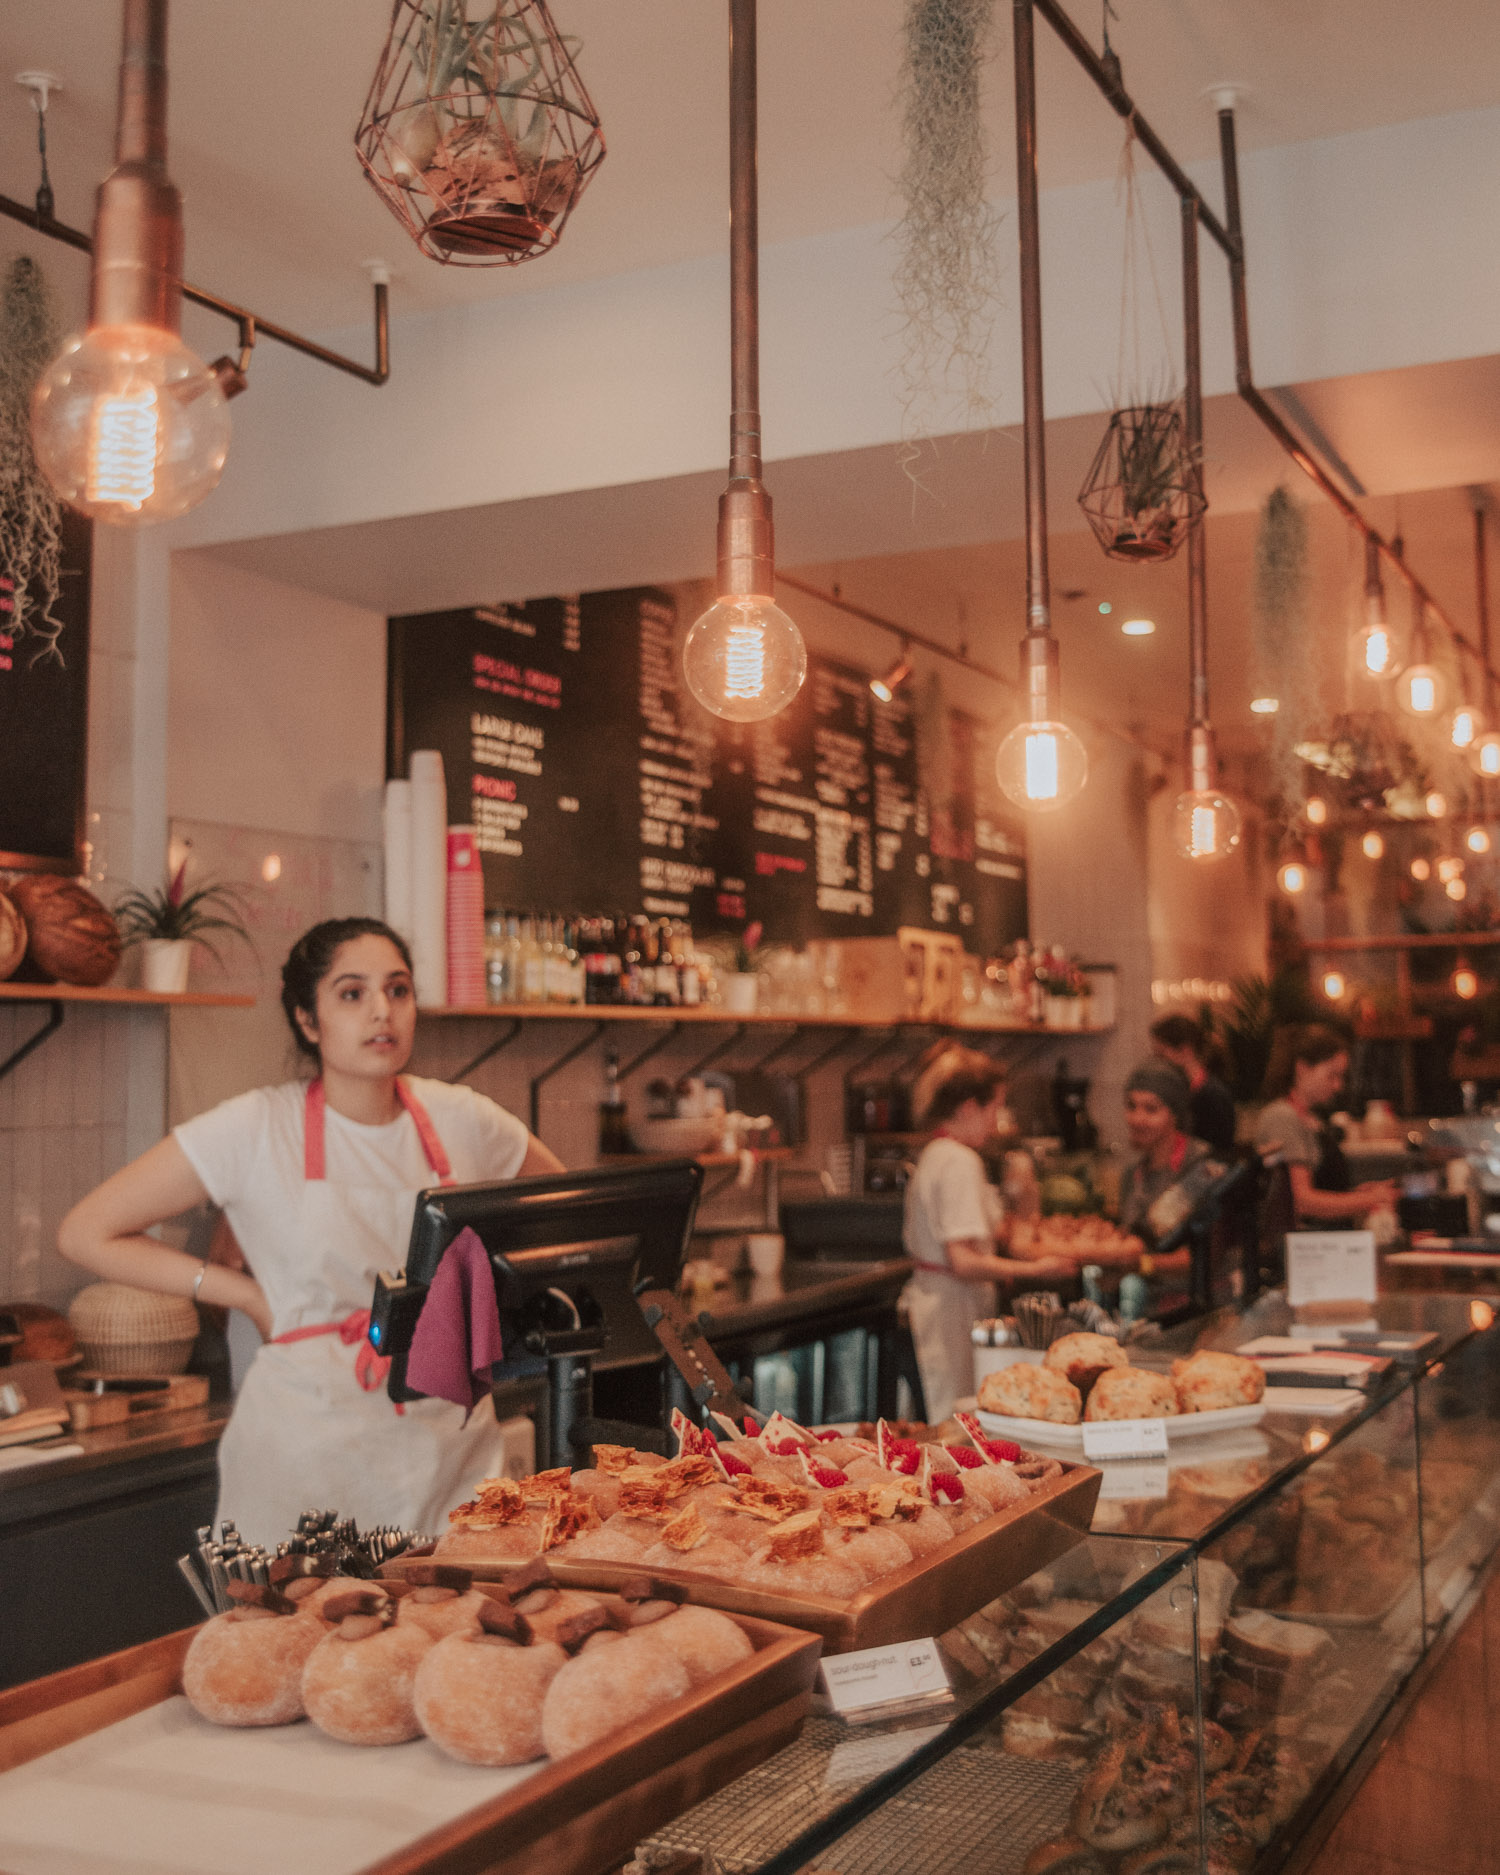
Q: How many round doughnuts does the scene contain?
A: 8